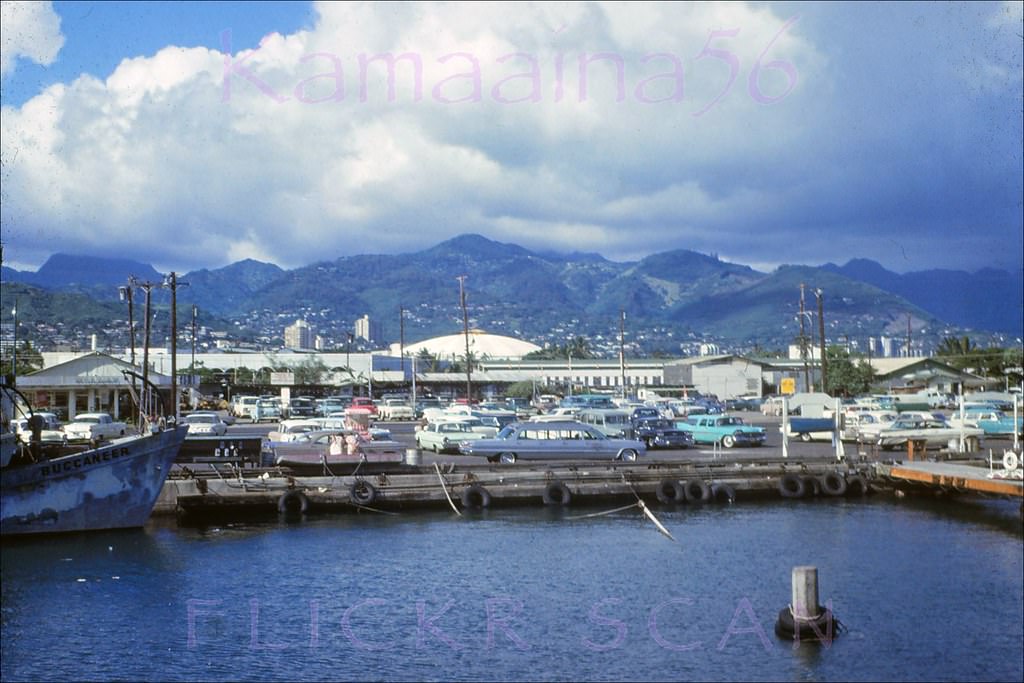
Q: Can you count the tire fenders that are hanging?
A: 11